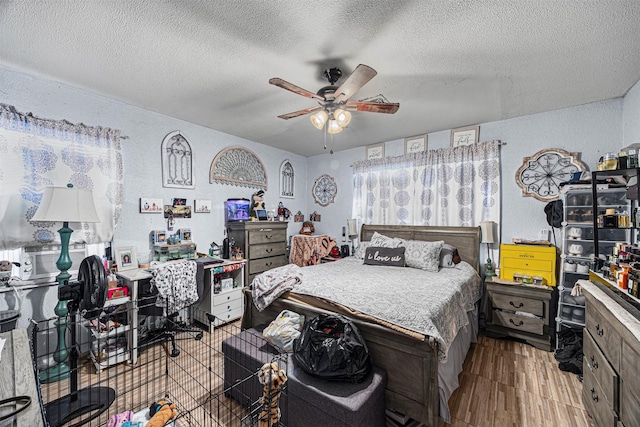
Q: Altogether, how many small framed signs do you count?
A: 3